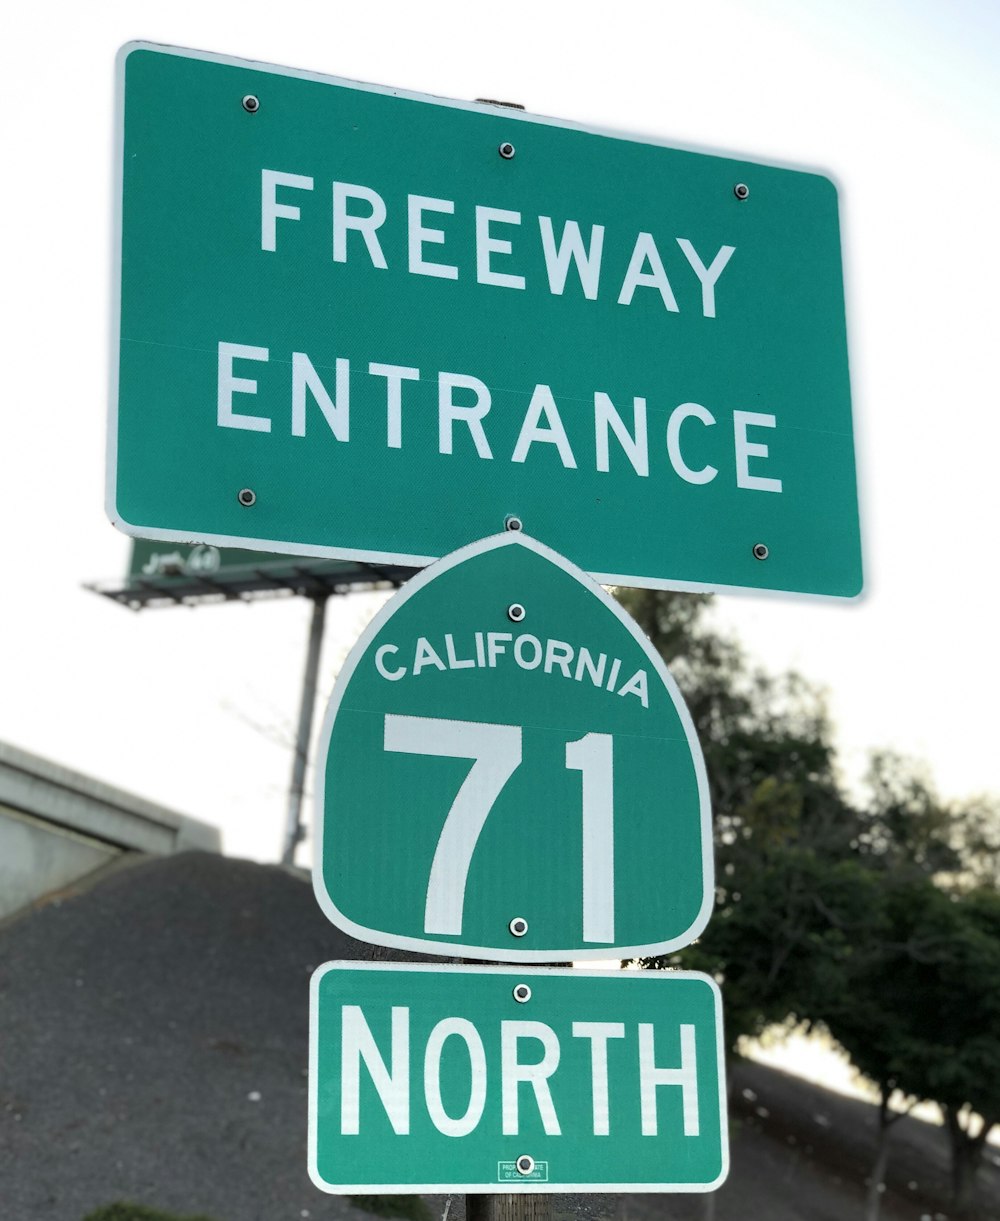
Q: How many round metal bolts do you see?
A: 10